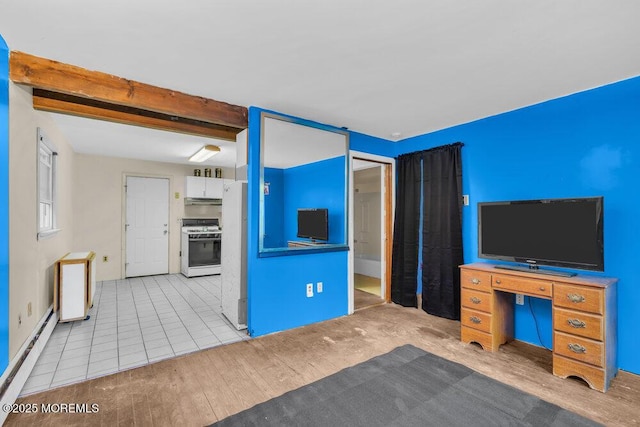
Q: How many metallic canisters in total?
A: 3